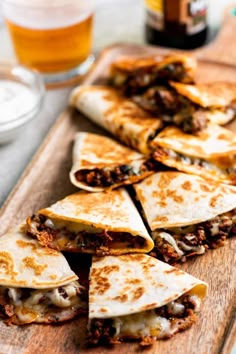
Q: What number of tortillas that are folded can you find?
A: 9